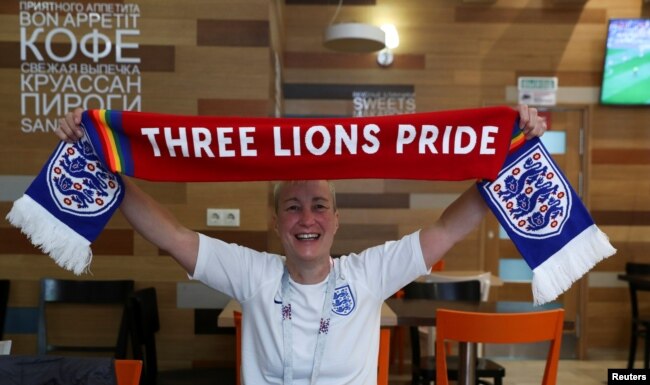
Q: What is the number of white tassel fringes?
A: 2